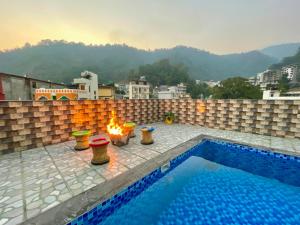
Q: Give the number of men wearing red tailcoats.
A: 0